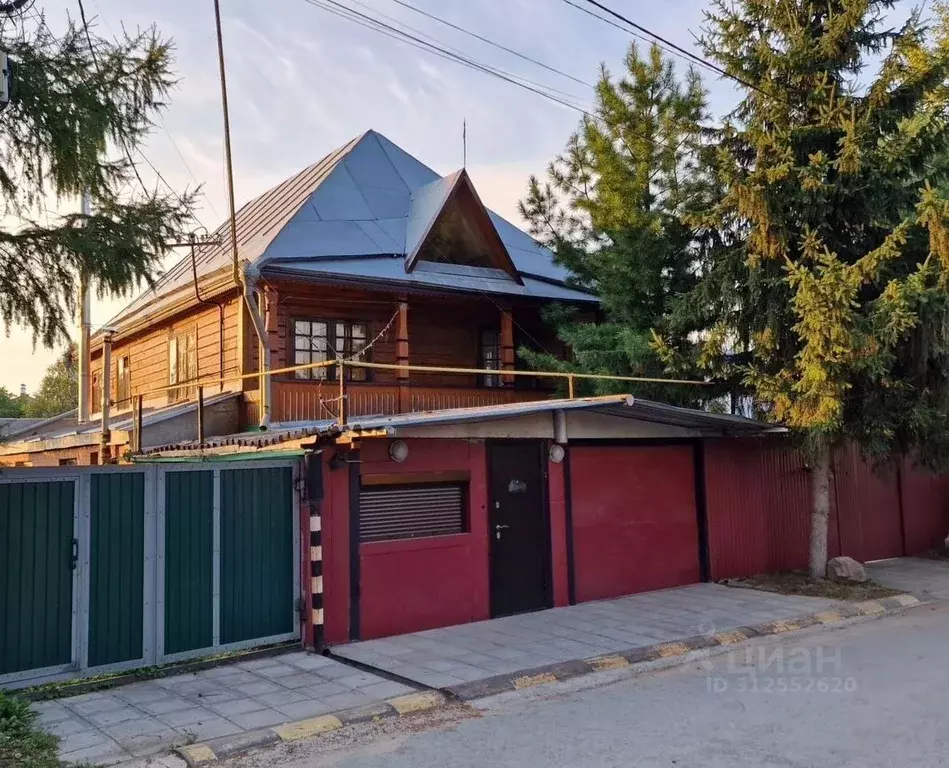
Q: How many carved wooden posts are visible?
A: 3